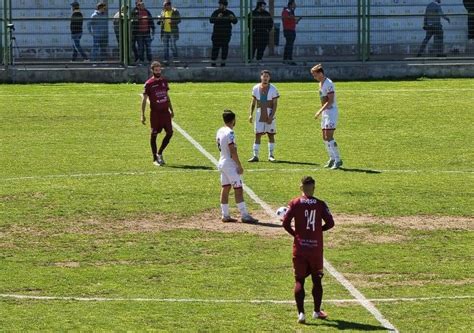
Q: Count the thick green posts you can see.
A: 4